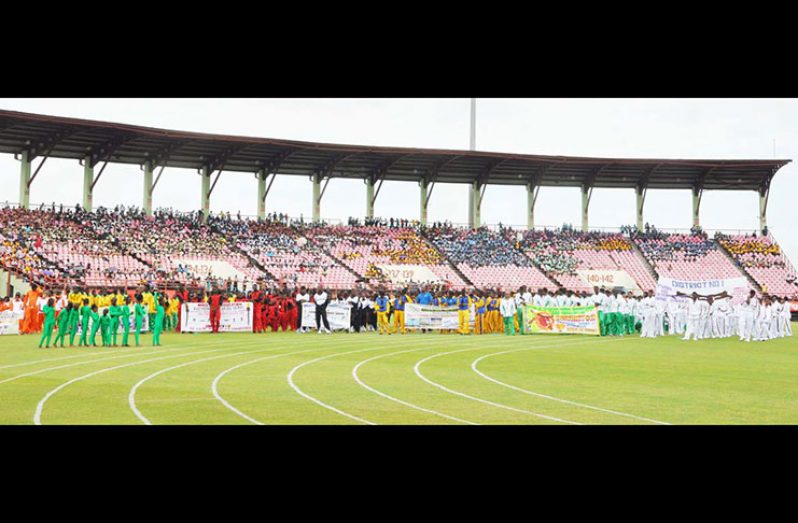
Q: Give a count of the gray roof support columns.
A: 14